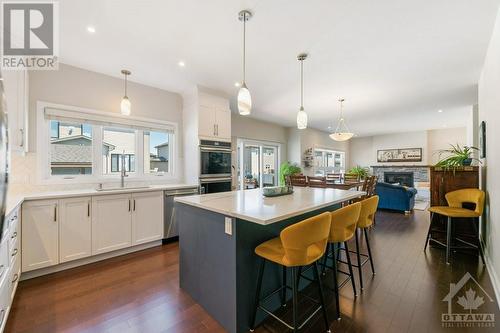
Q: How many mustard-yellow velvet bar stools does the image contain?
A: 4